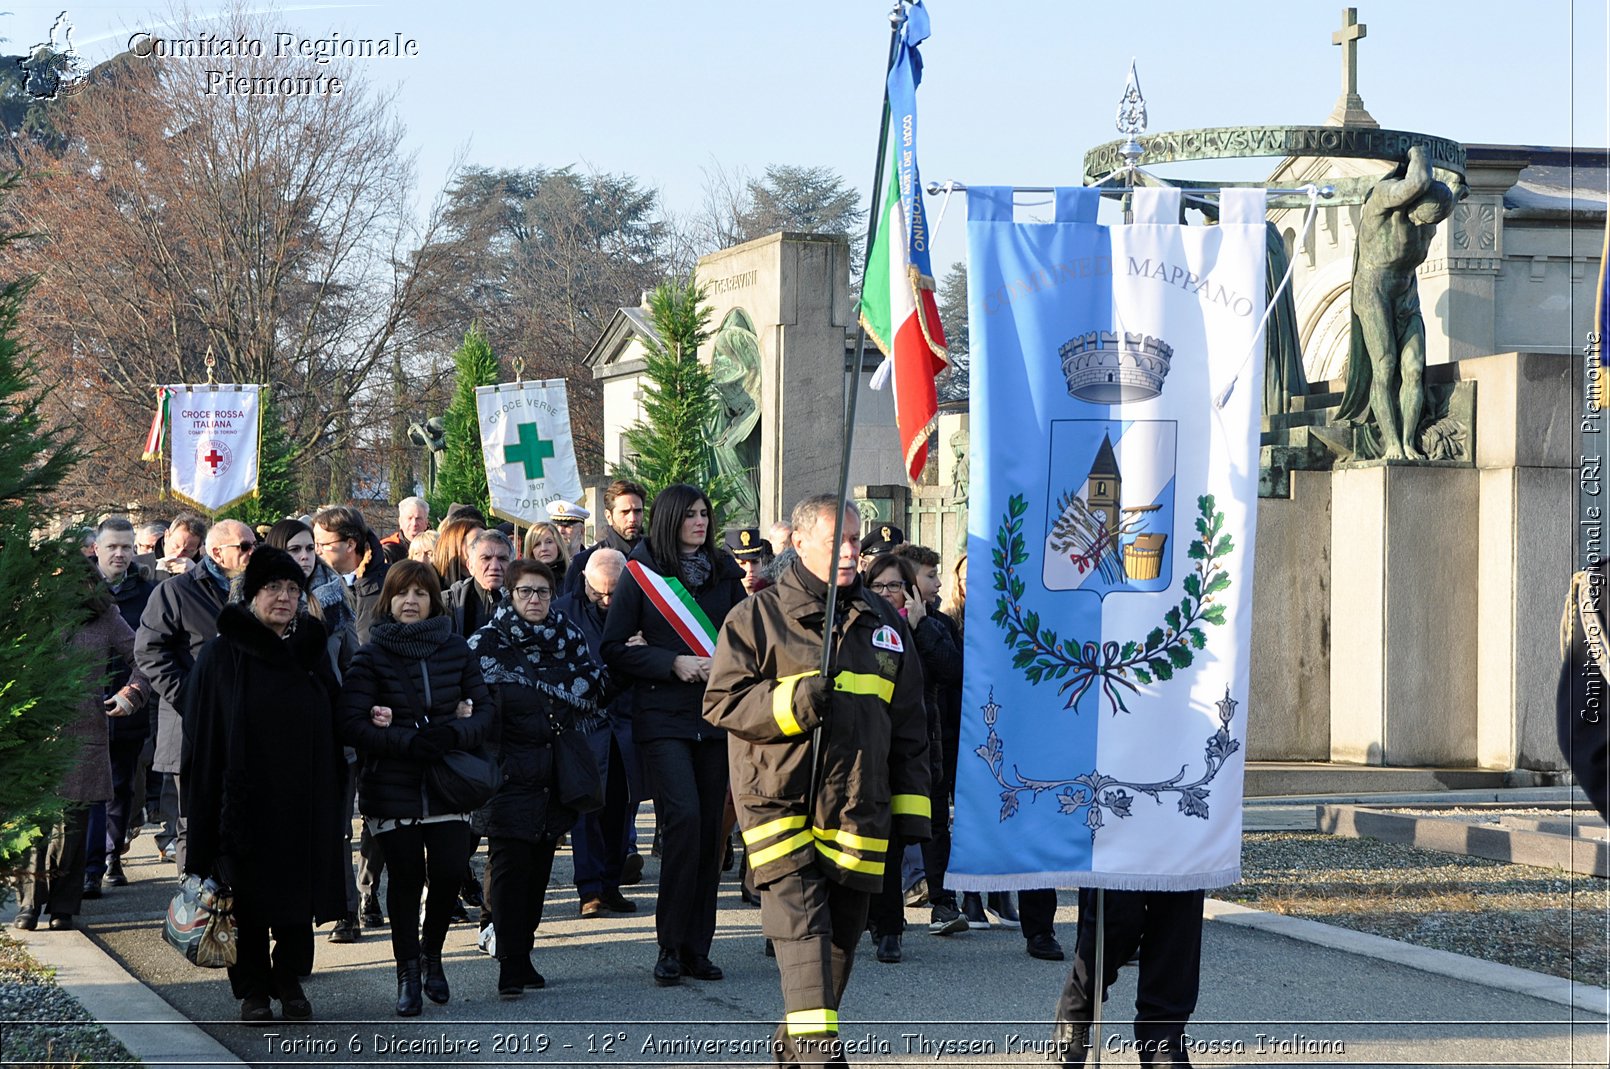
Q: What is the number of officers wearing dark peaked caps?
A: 2